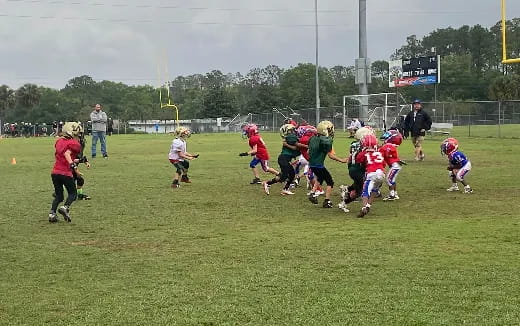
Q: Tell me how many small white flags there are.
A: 0